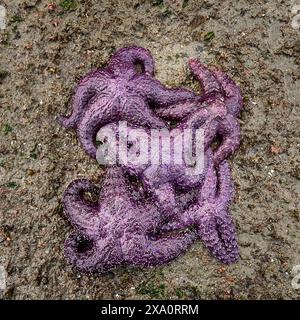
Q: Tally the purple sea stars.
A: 5